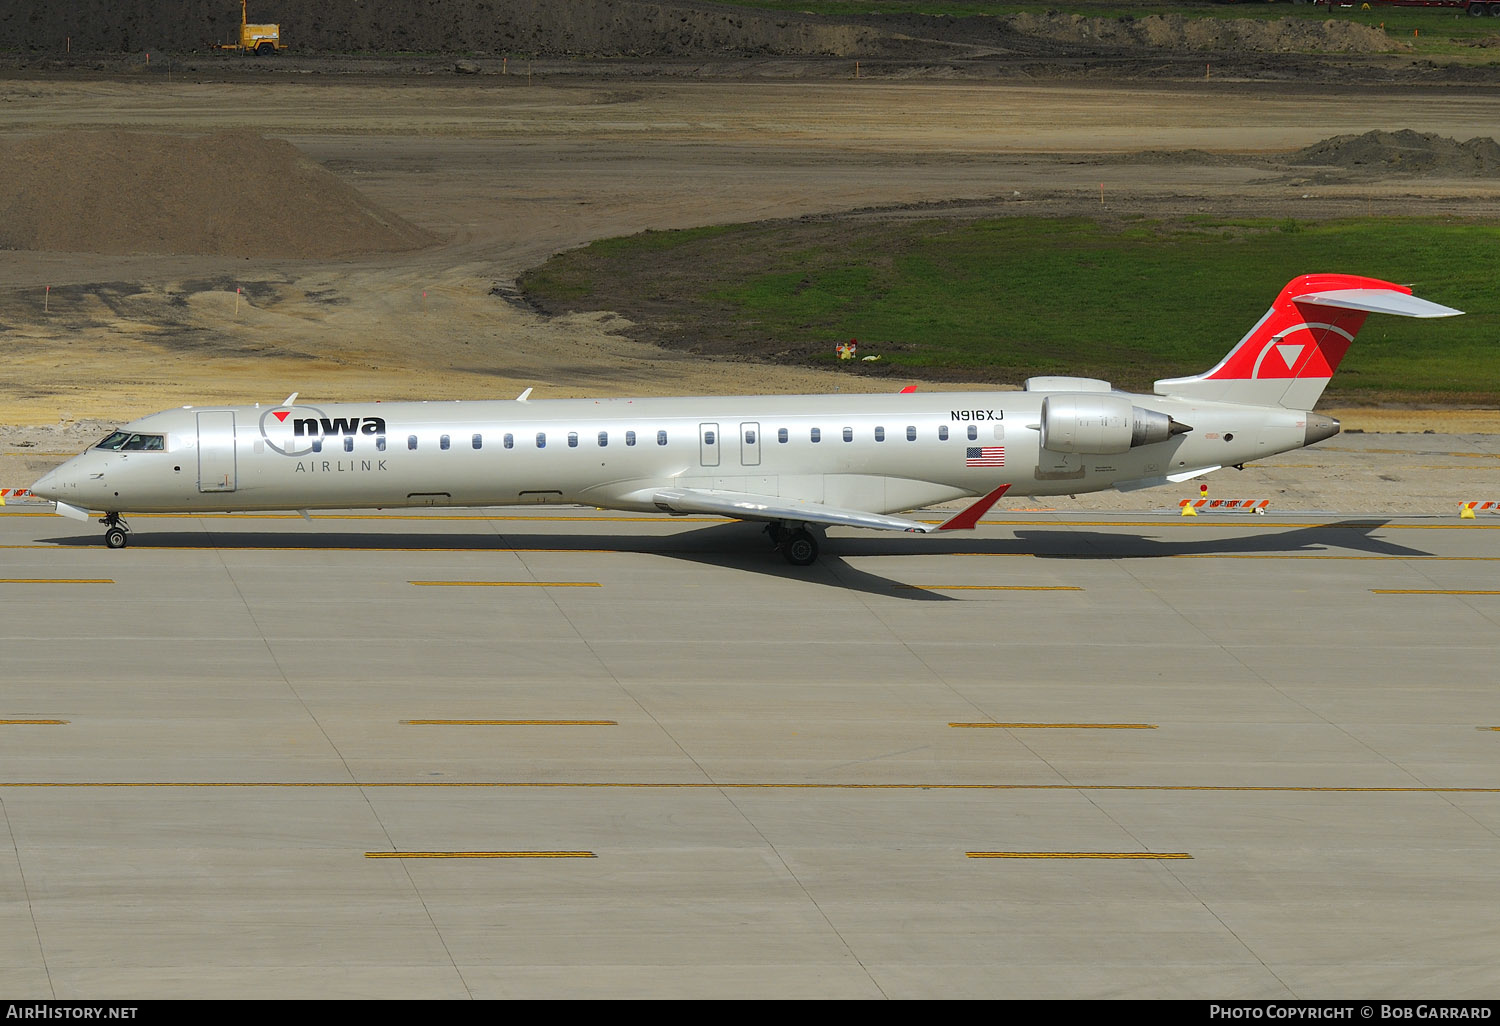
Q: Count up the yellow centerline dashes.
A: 10